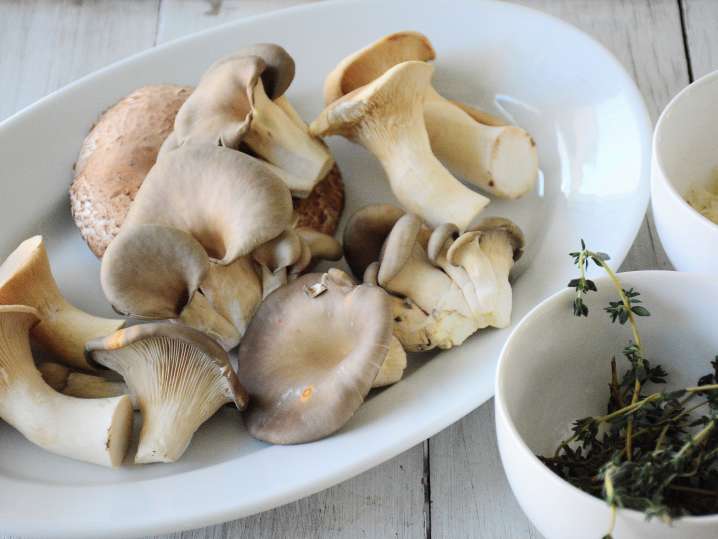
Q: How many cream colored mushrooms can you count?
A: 4